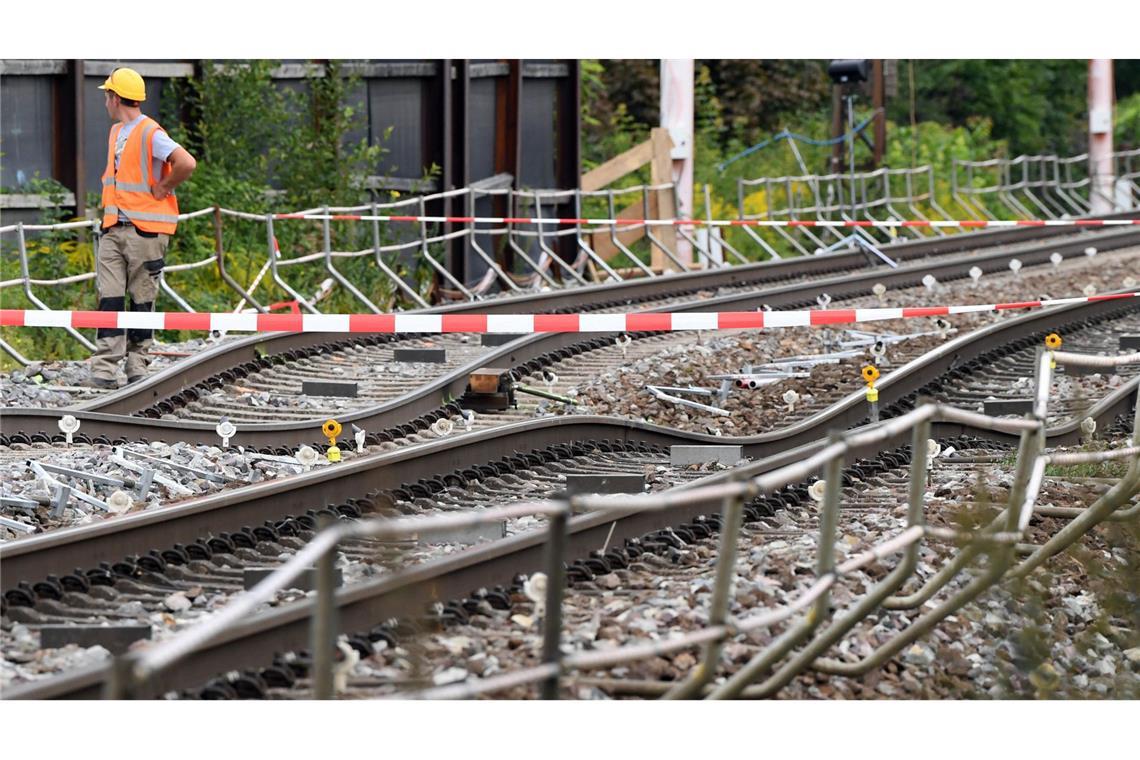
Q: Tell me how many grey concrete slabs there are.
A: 11